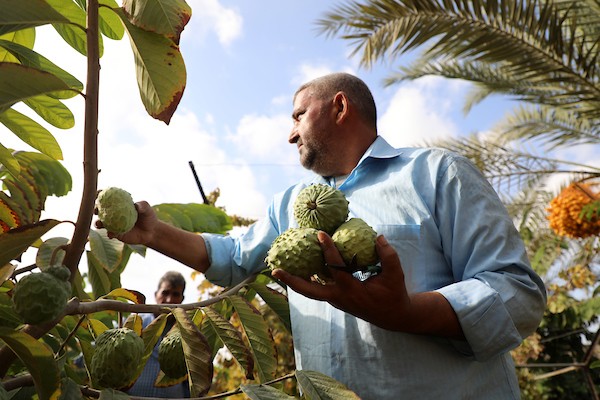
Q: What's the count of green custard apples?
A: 7